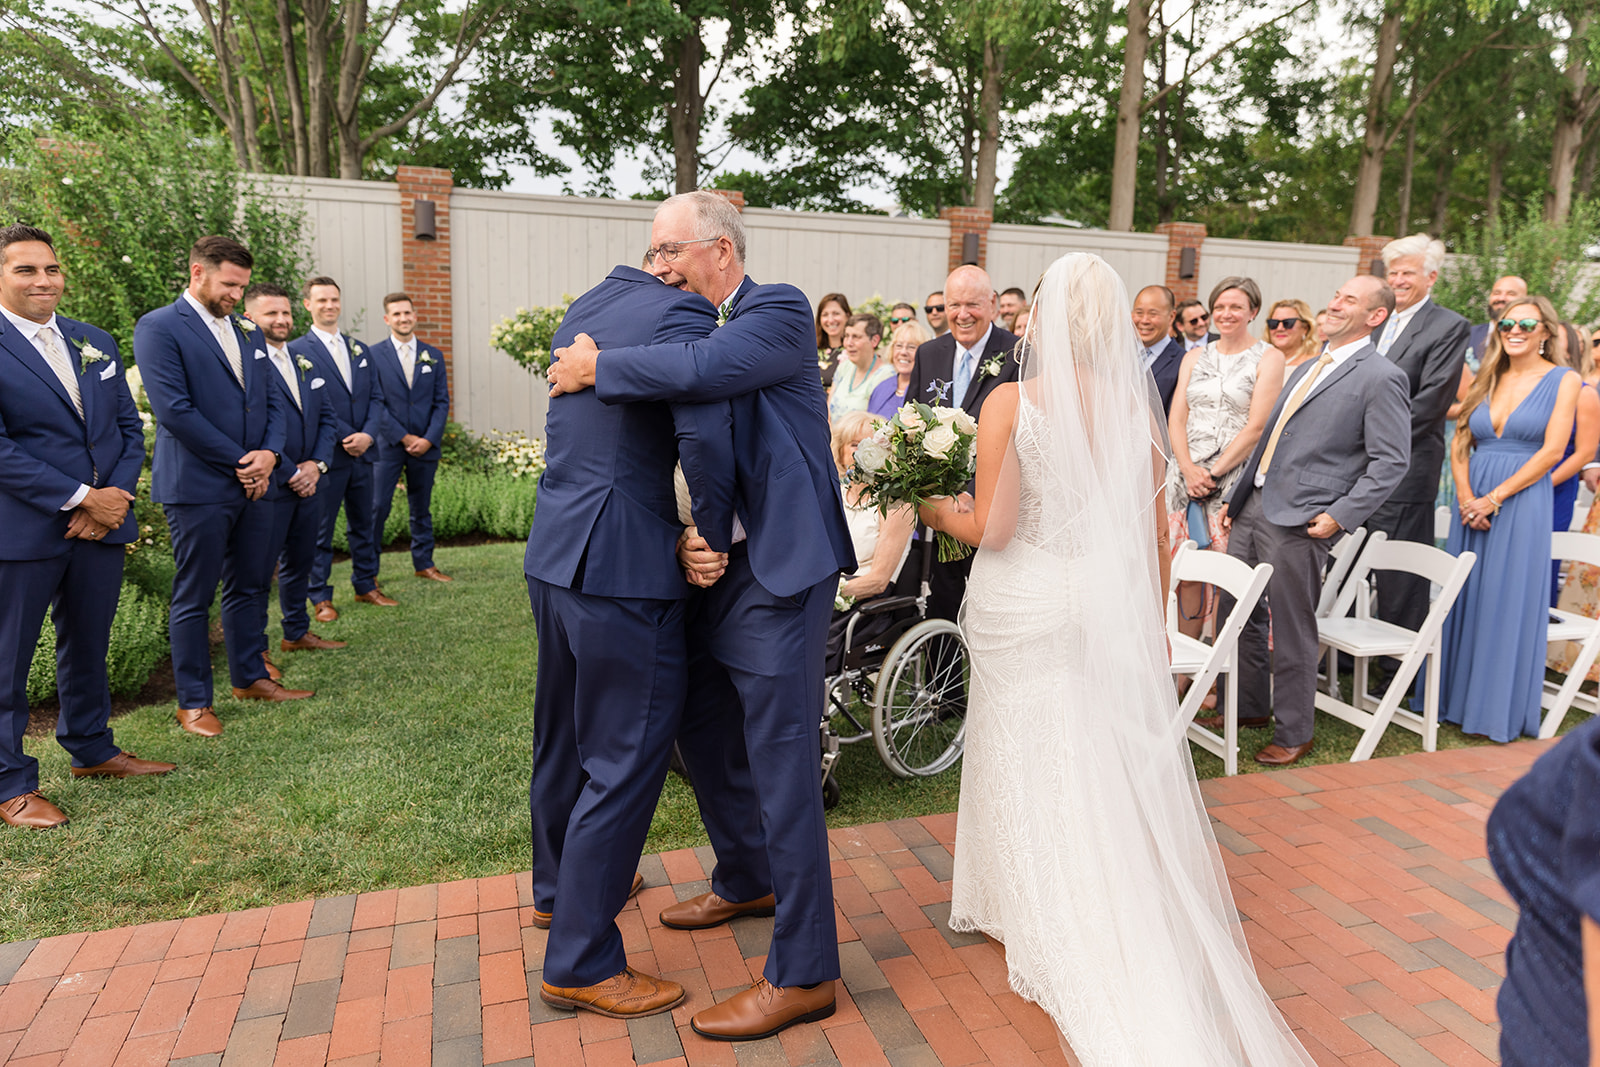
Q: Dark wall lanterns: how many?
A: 4